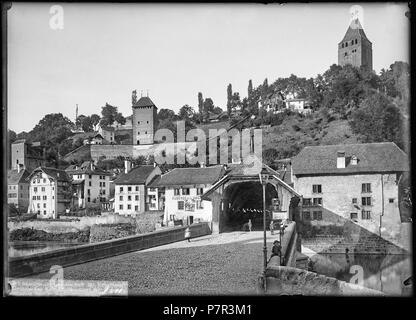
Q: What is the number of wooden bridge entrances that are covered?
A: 1